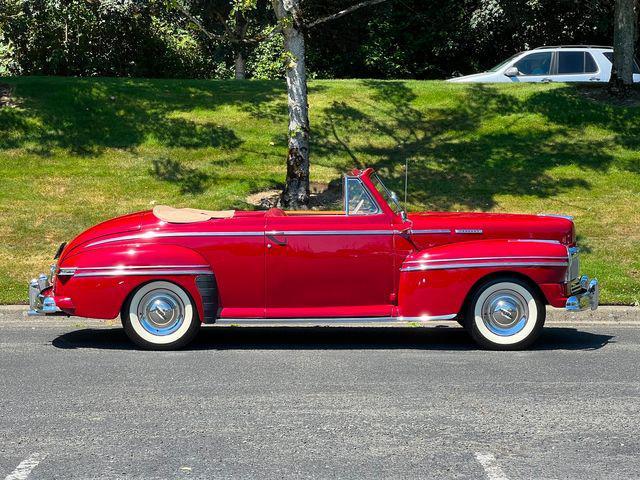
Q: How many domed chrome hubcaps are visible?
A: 2